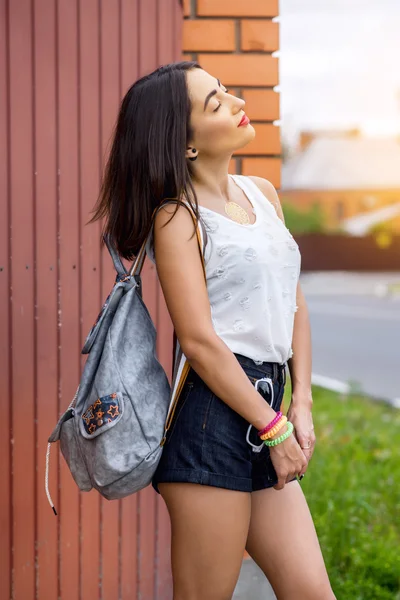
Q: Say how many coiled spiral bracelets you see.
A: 3